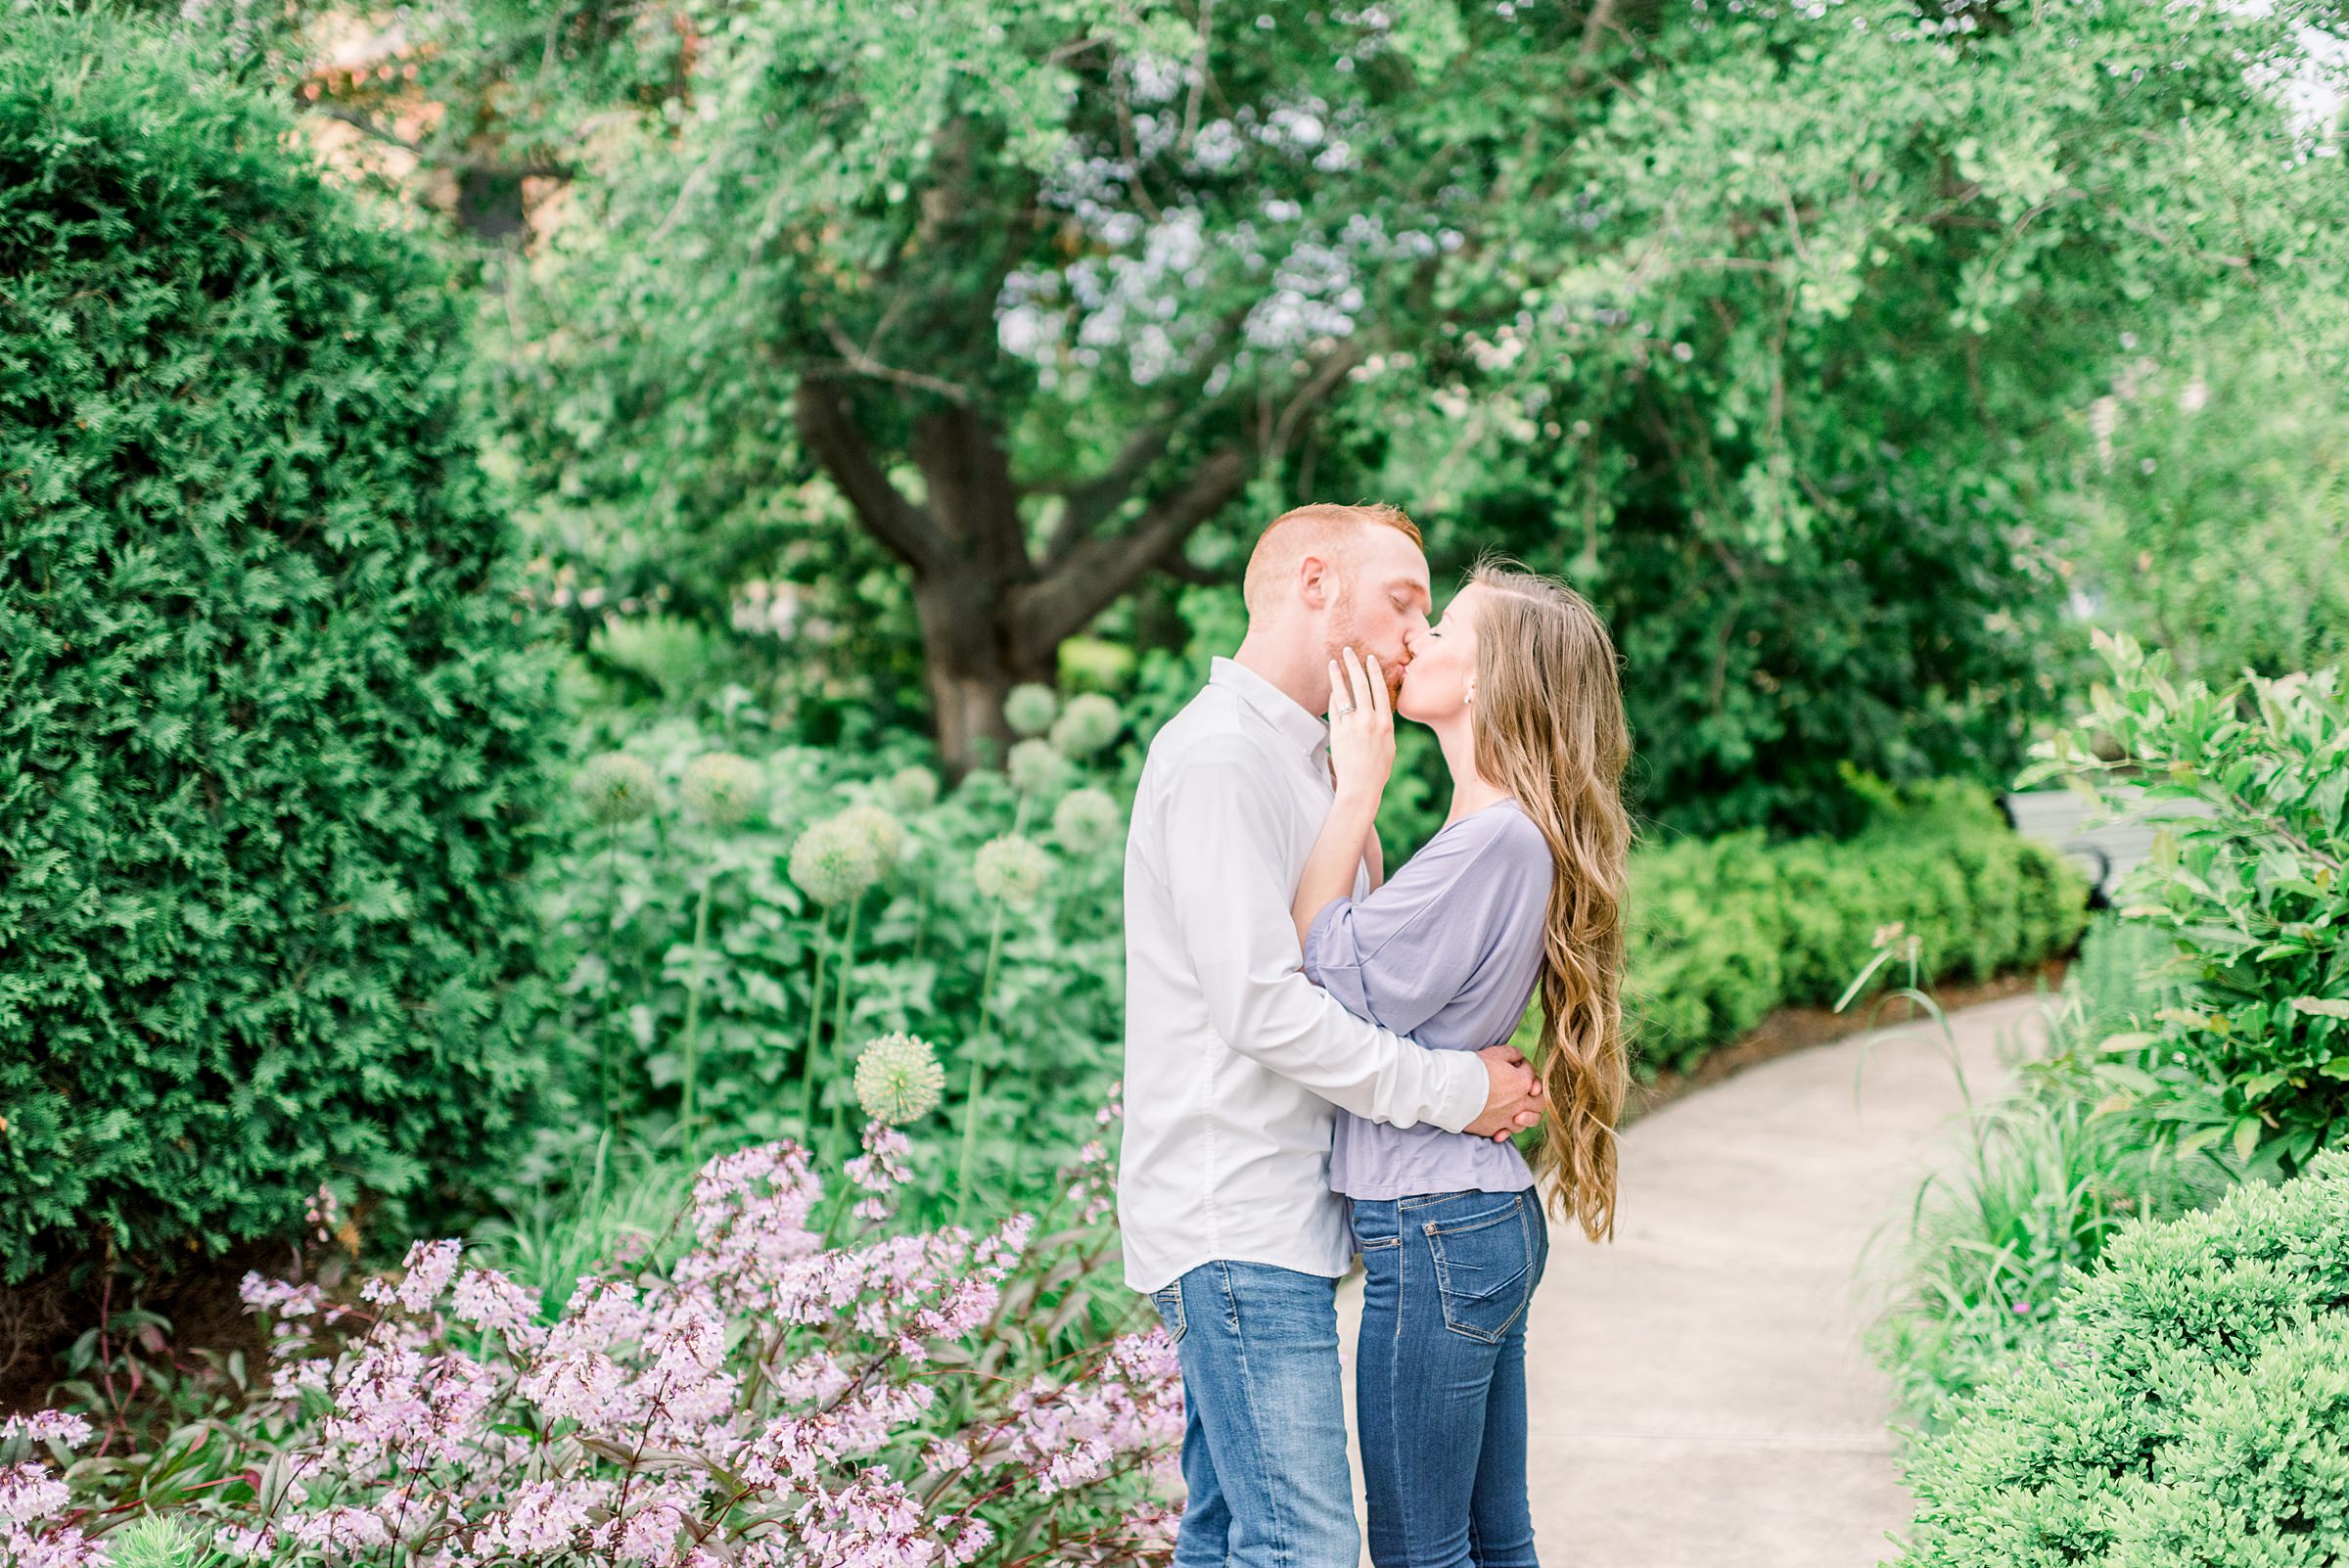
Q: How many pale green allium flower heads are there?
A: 11